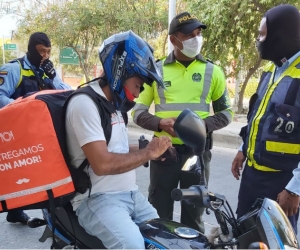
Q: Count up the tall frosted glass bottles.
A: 0